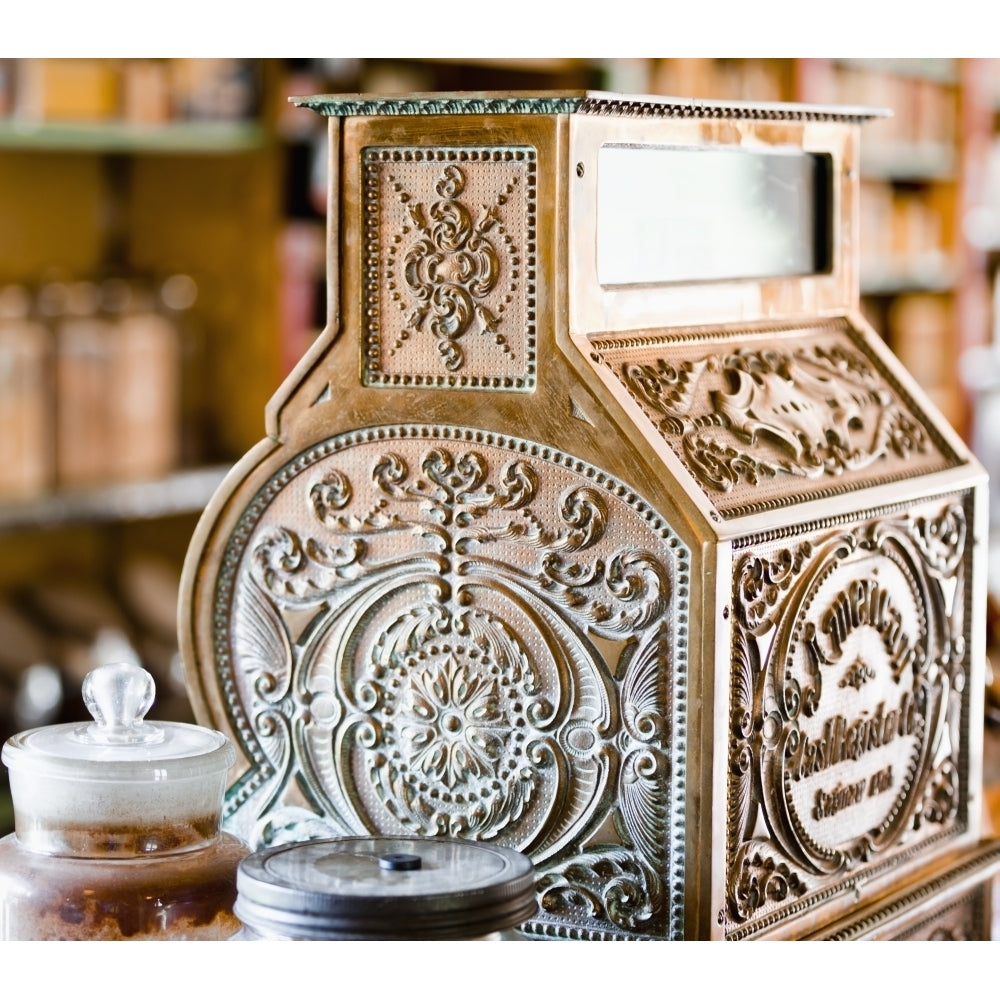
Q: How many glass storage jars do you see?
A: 2